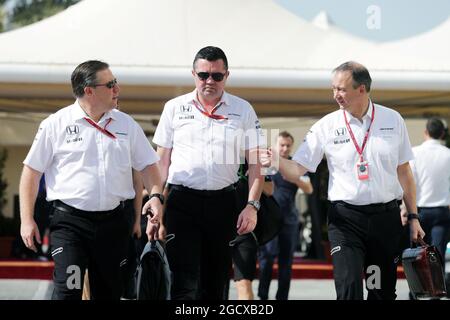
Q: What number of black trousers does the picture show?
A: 3